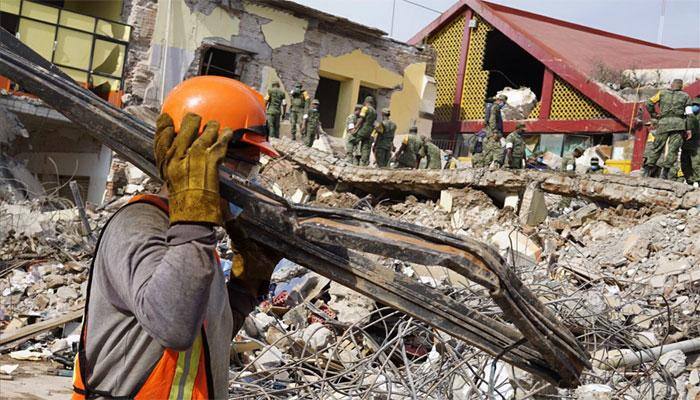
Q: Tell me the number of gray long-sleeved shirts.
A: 1